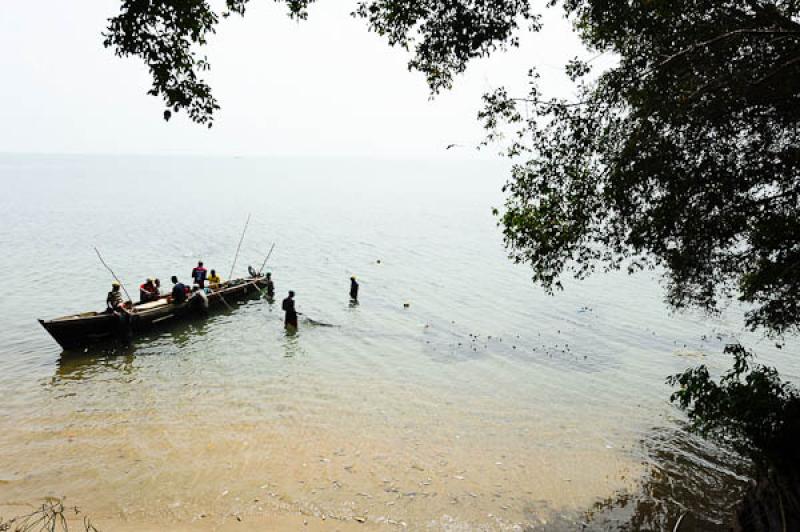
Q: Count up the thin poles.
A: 3